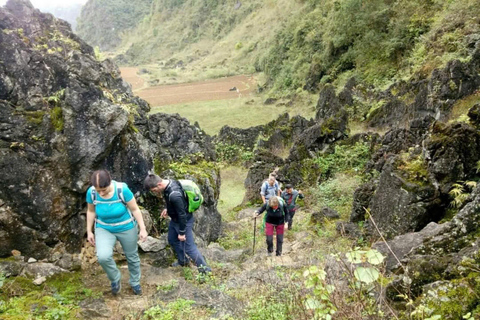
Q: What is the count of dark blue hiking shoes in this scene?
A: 2